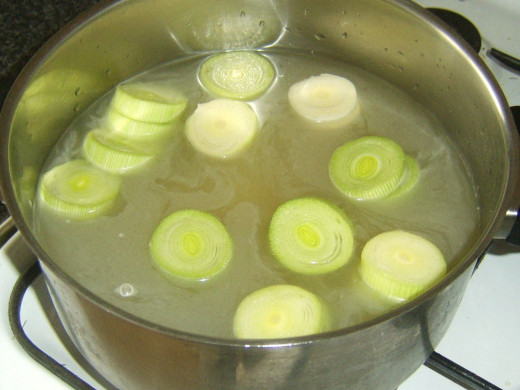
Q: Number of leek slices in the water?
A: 13